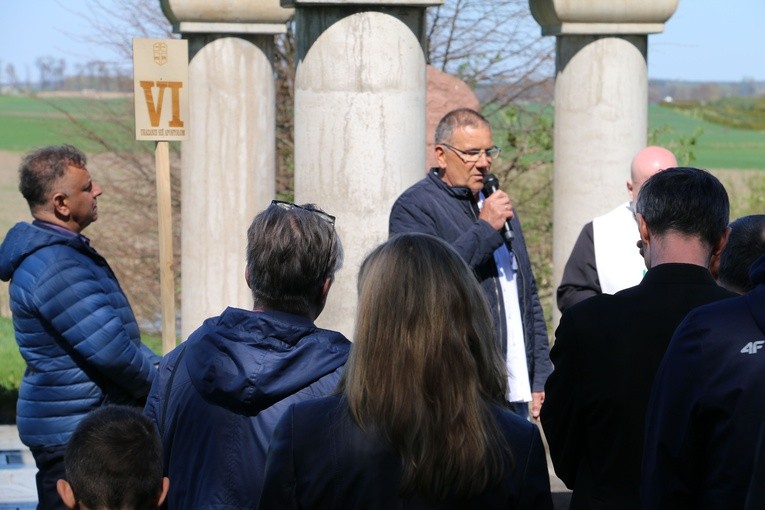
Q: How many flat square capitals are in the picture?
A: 3